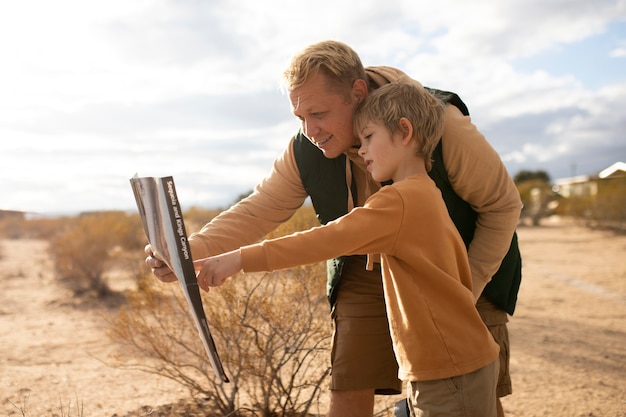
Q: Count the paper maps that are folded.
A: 1